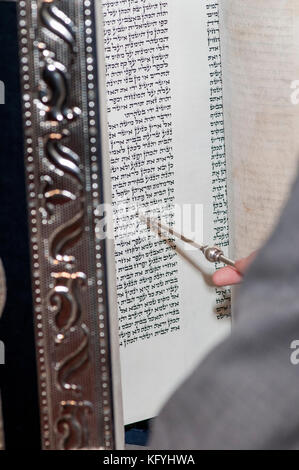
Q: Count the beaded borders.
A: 2